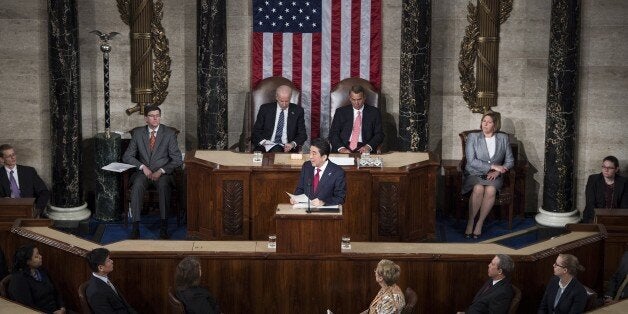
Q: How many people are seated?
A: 12